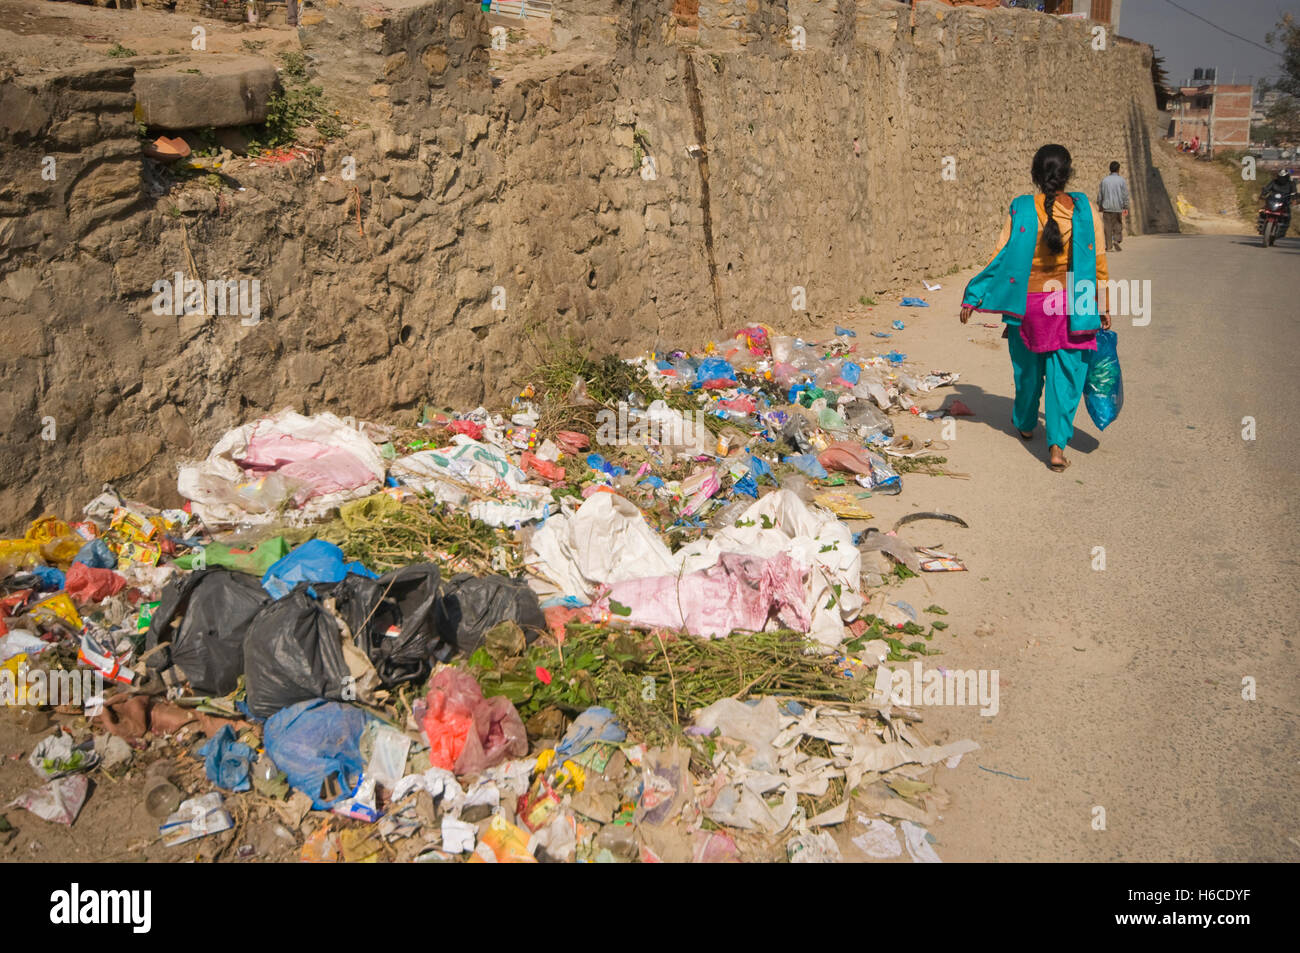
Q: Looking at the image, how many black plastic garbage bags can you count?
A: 4